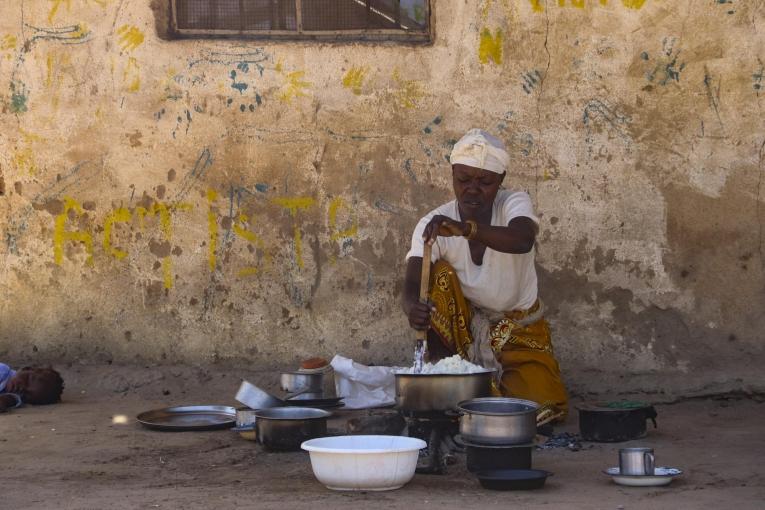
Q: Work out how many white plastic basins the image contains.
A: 1